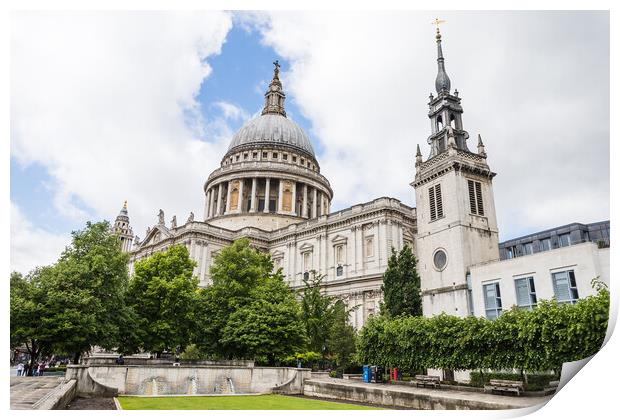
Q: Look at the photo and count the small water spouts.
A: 3